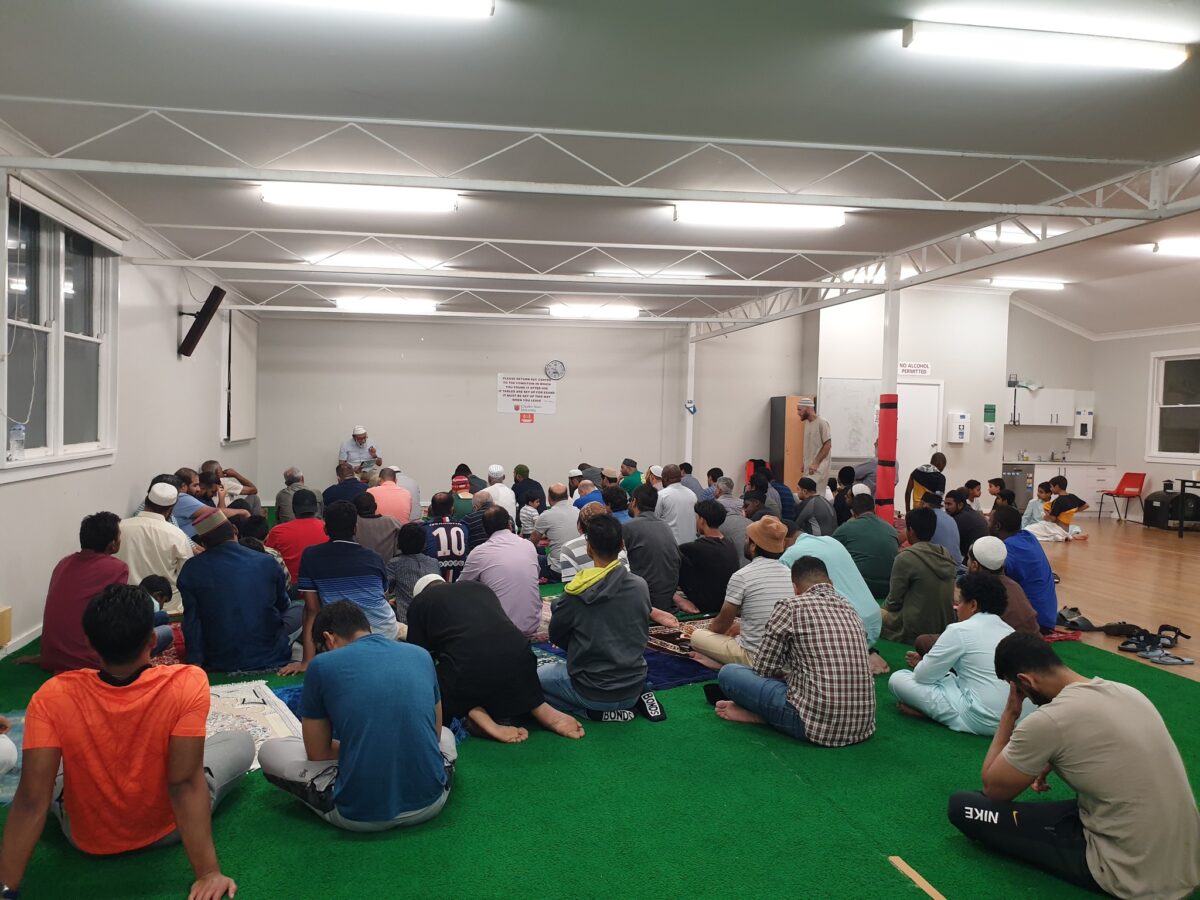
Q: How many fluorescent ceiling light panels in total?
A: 12